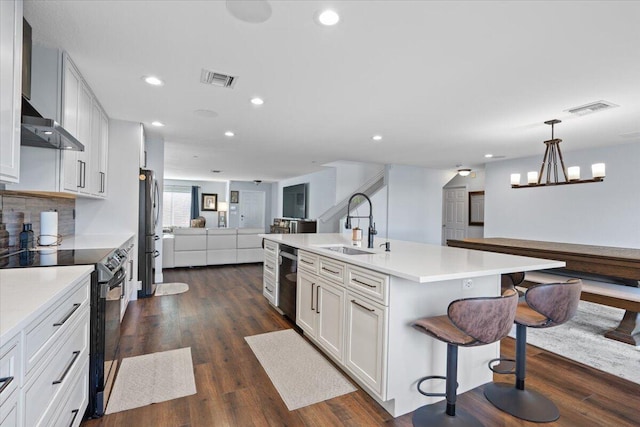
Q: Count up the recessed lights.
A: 7